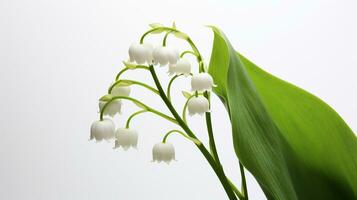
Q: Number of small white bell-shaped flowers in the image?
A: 10